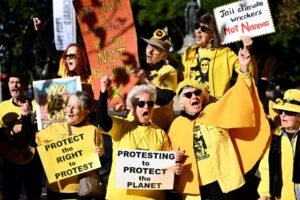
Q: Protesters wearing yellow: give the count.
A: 8